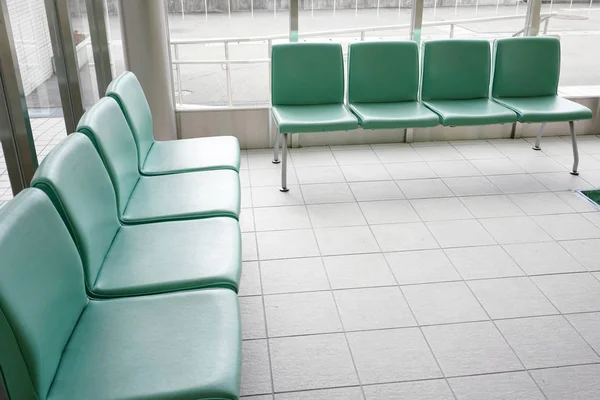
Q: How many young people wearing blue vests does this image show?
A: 0